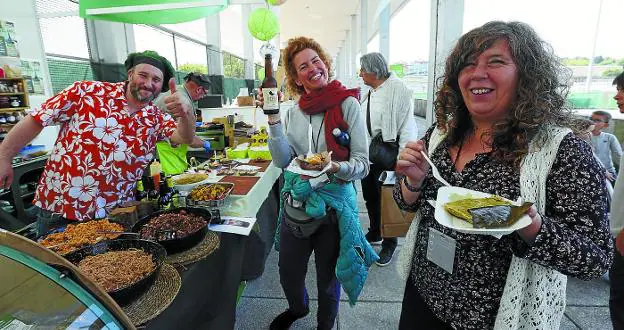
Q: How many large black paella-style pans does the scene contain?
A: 3